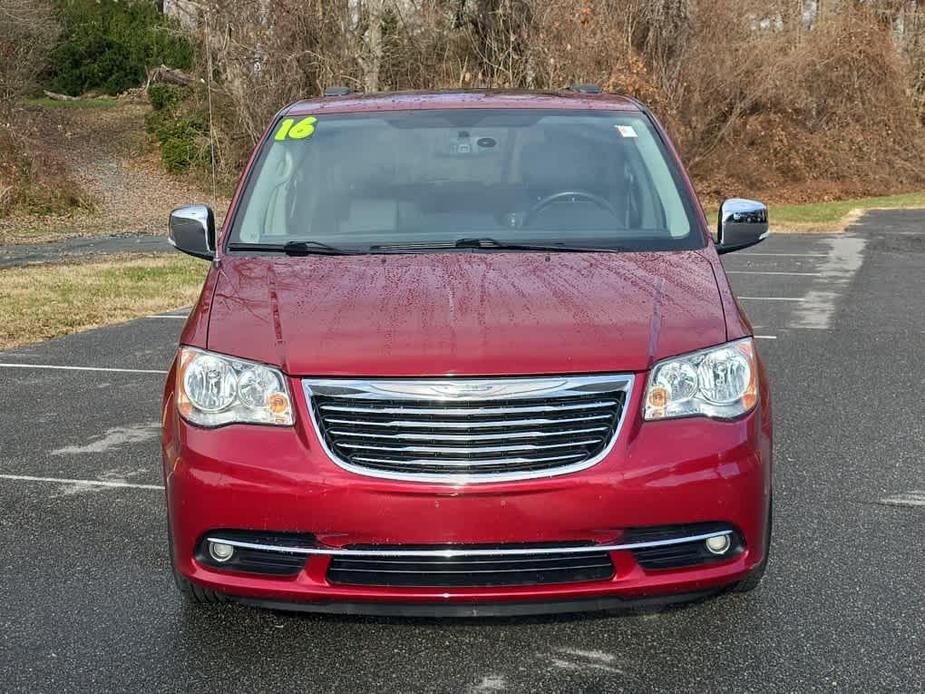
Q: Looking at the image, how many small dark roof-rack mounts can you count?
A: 2